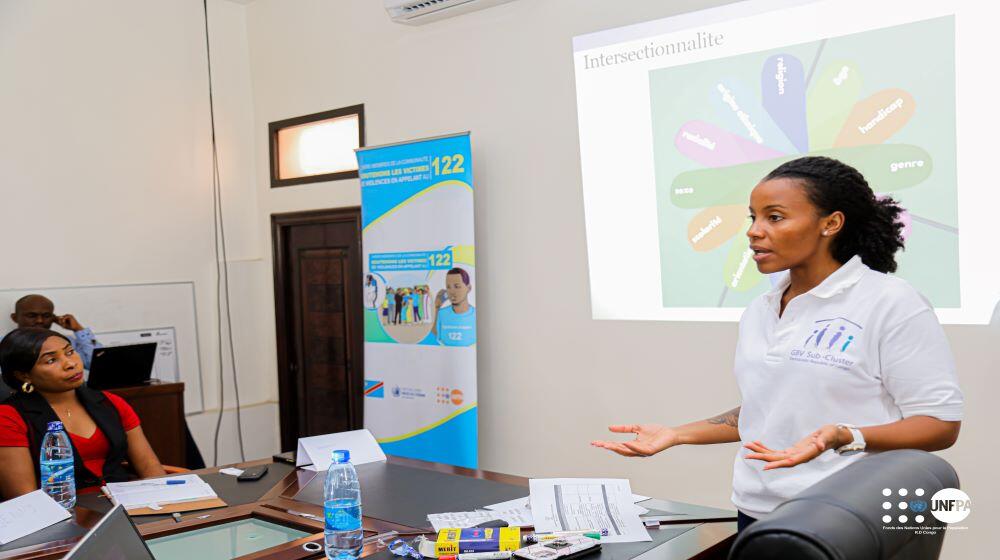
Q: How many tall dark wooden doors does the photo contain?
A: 1